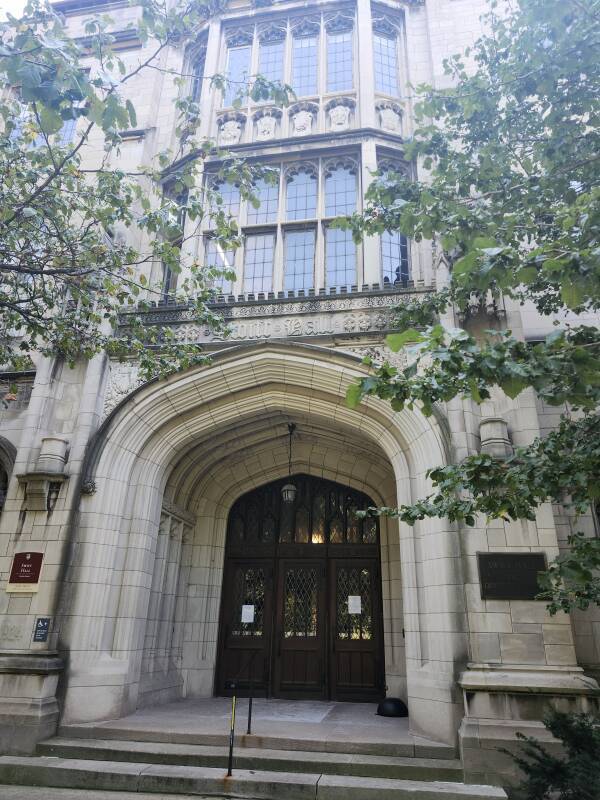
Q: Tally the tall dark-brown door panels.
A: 3